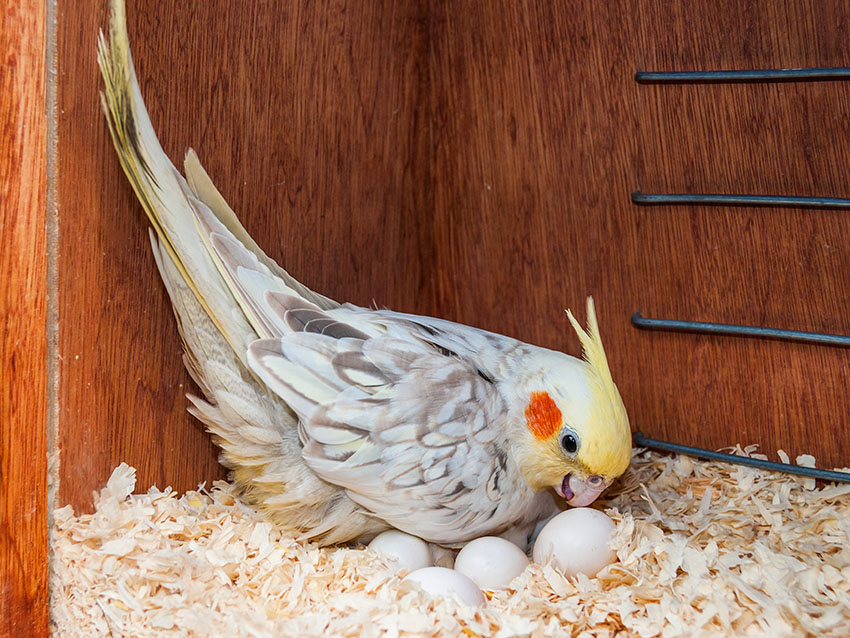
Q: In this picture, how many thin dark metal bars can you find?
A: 4